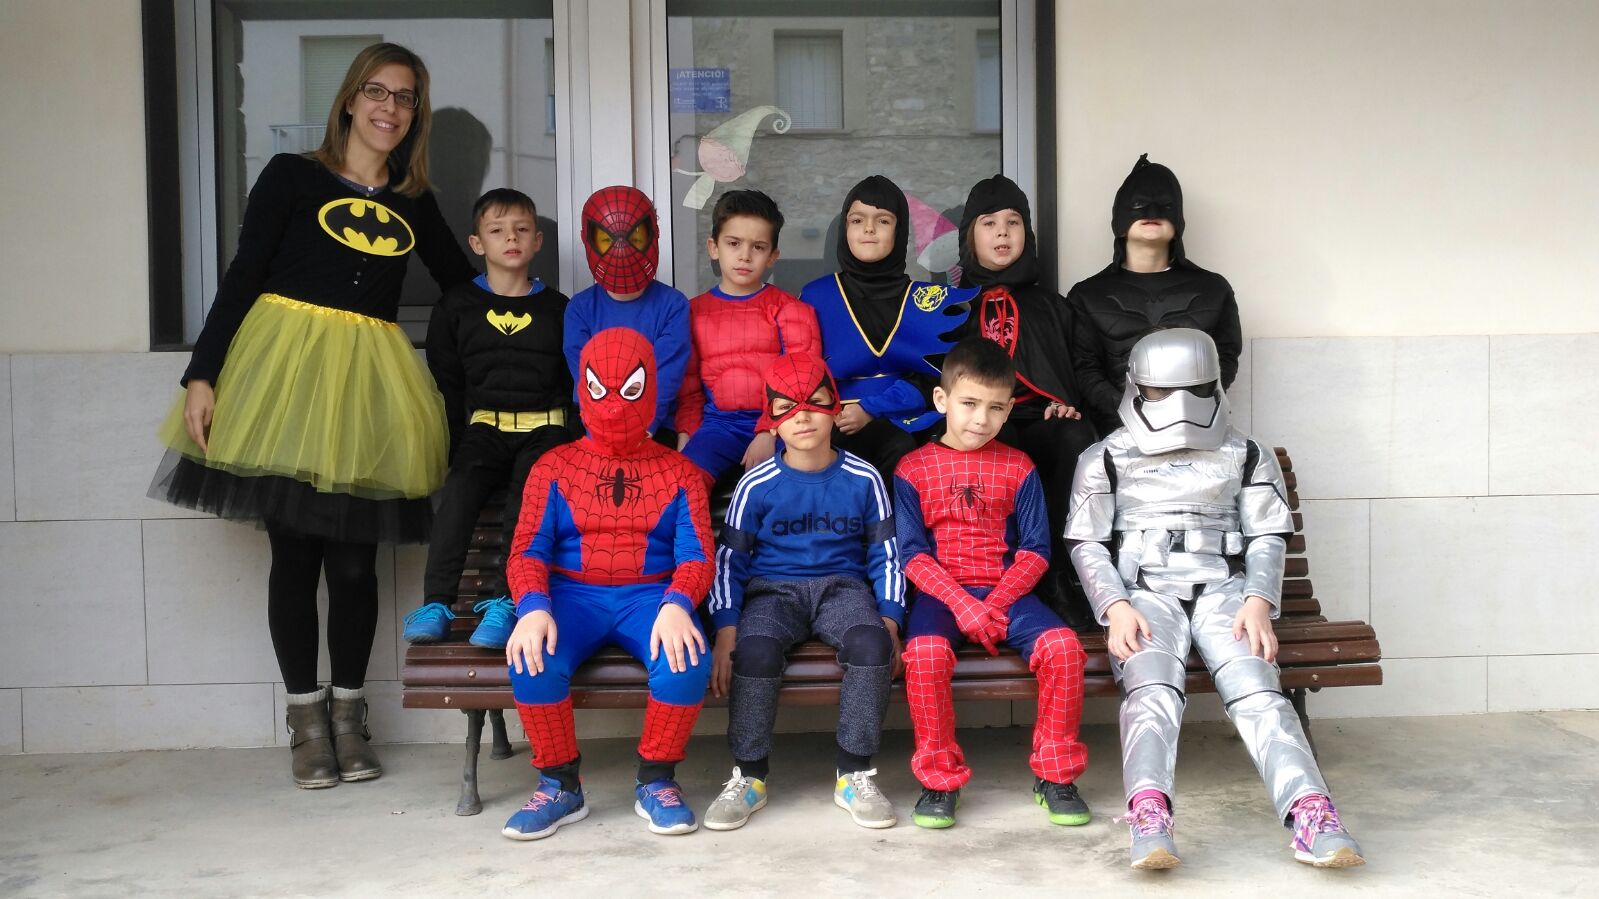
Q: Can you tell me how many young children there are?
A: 10